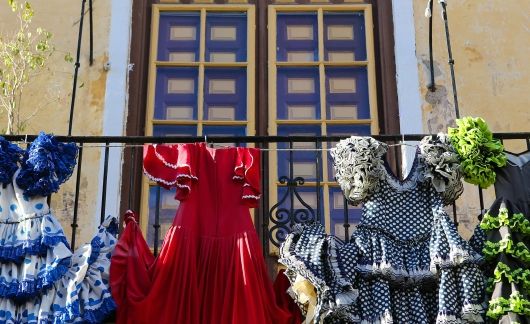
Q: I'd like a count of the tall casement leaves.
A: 2